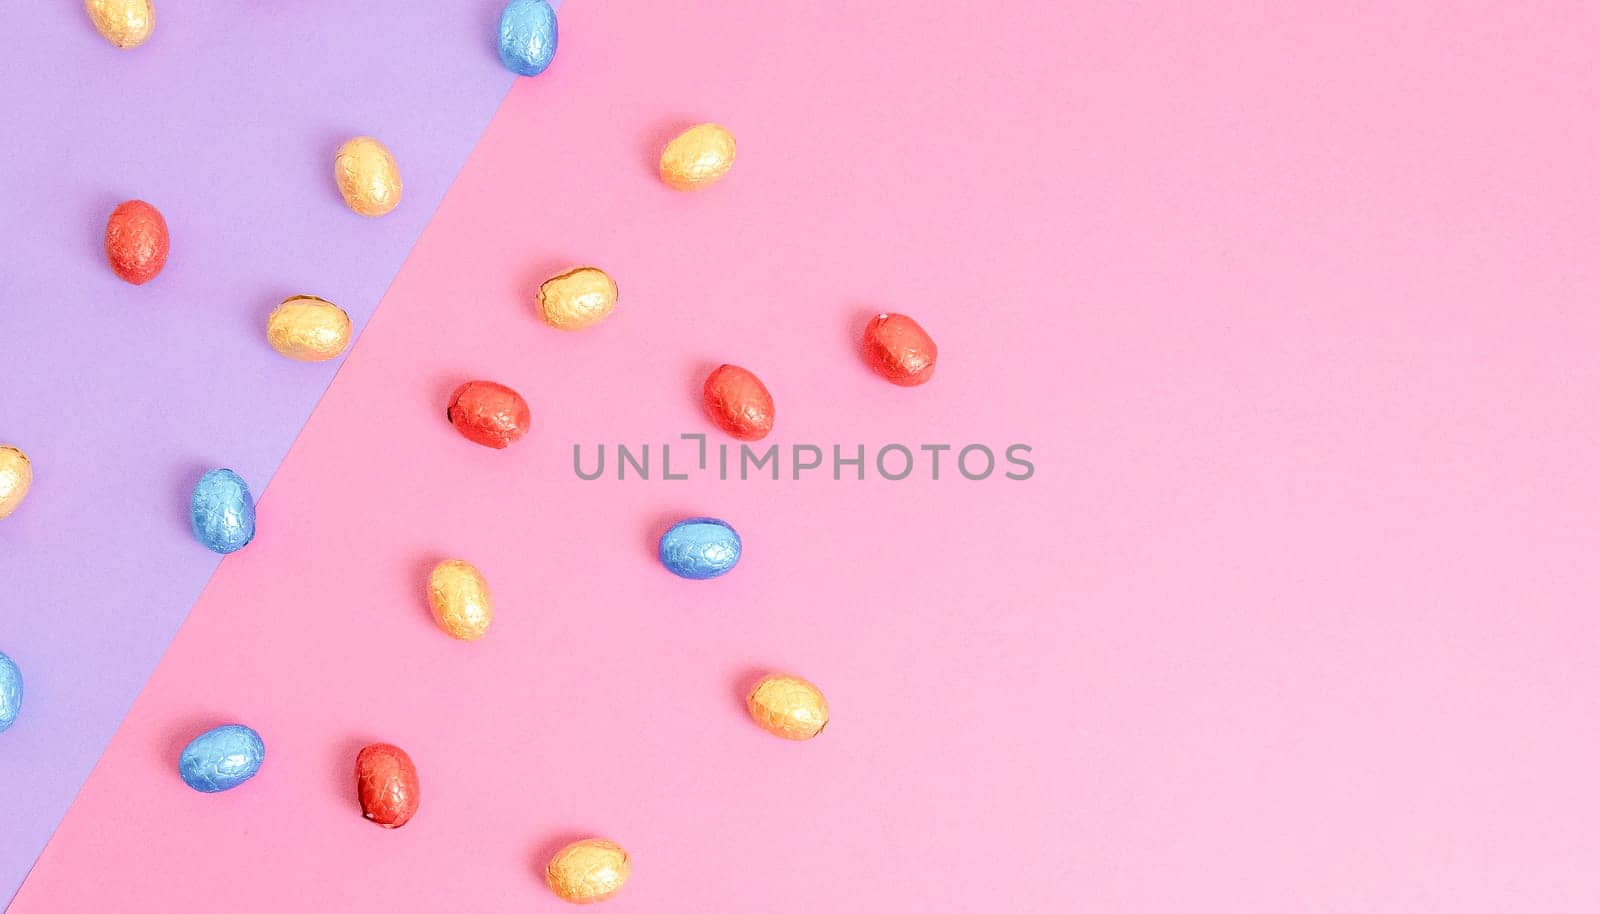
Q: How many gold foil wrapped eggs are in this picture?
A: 9